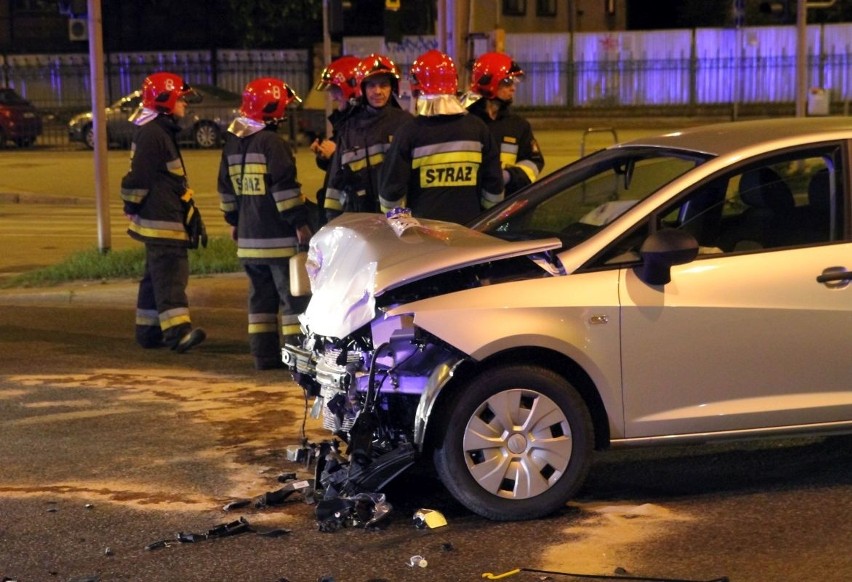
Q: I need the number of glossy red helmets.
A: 6